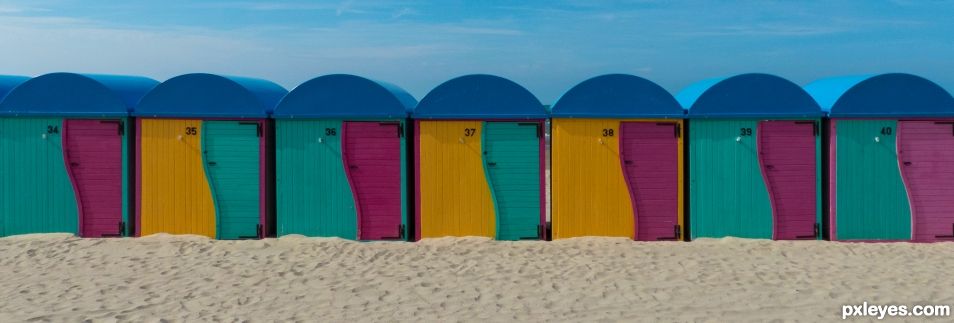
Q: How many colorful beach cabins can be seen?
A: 7